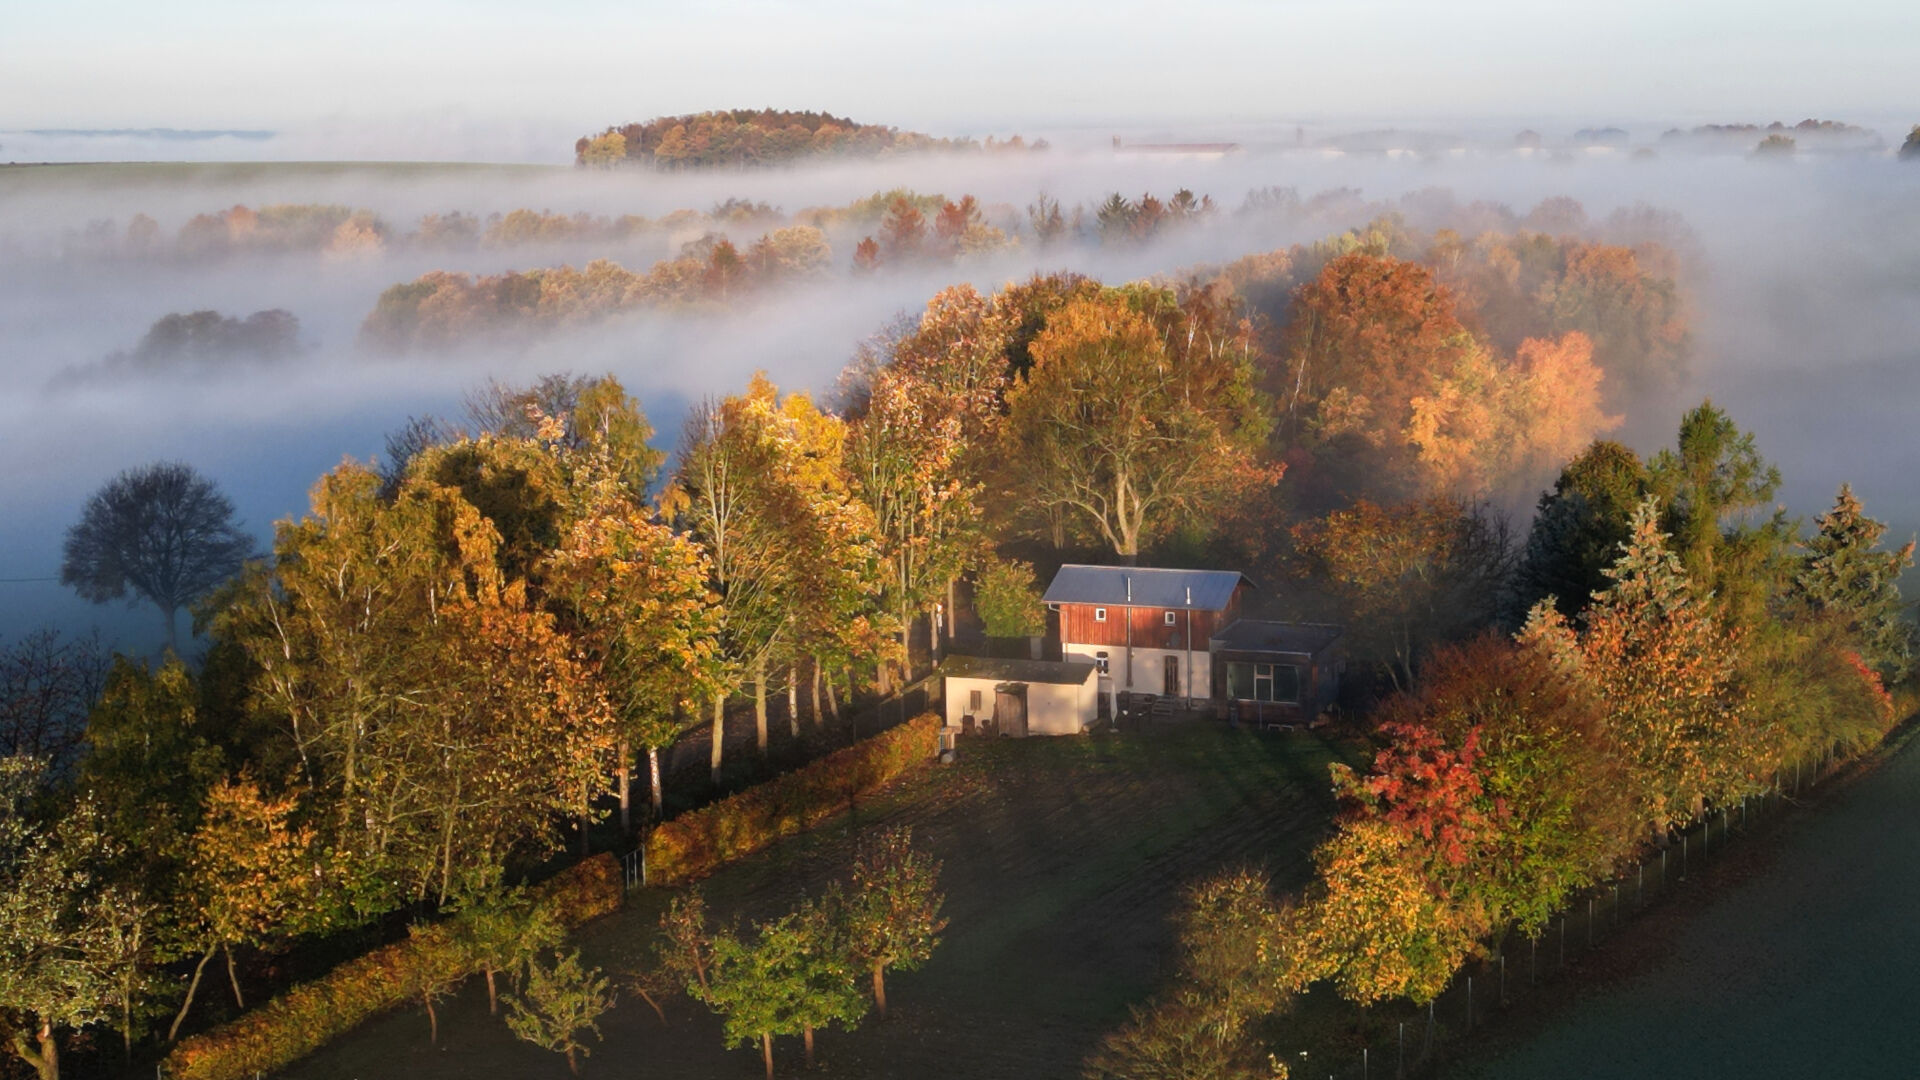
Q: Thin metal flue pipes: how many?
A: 2